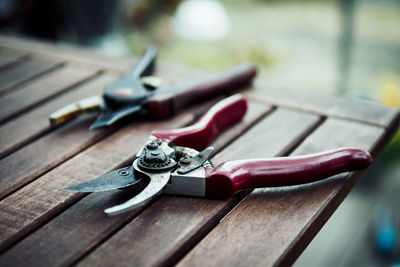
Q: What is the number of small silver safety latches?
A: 1